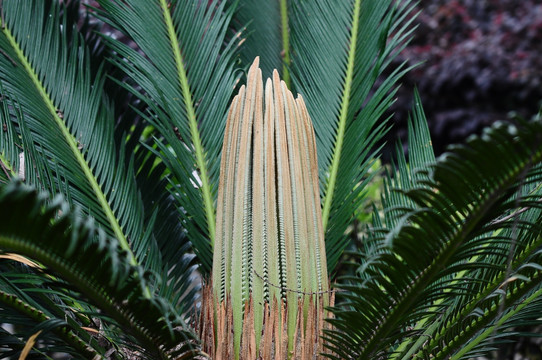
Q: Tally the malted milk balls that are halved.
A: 0